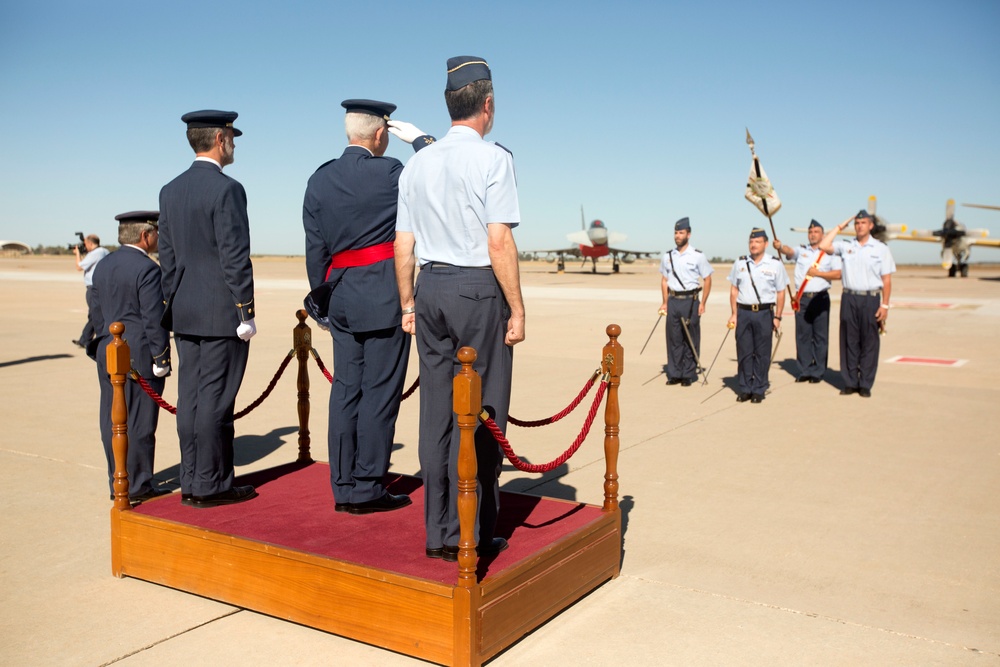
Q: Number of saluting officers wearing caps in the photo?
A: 2